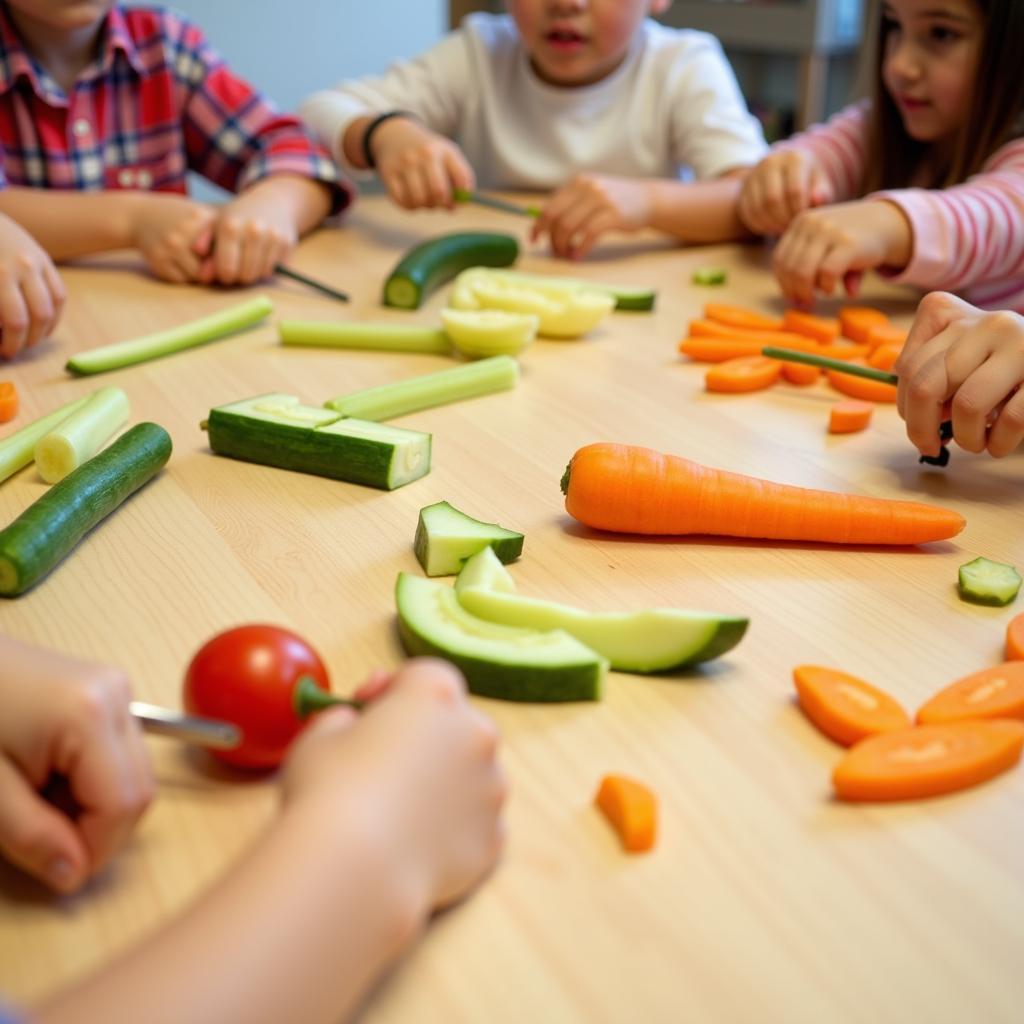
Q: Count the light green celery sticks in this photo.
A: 5